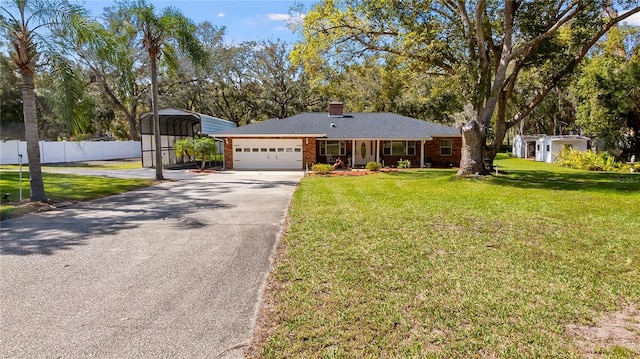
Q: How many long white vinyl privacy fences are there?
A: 1